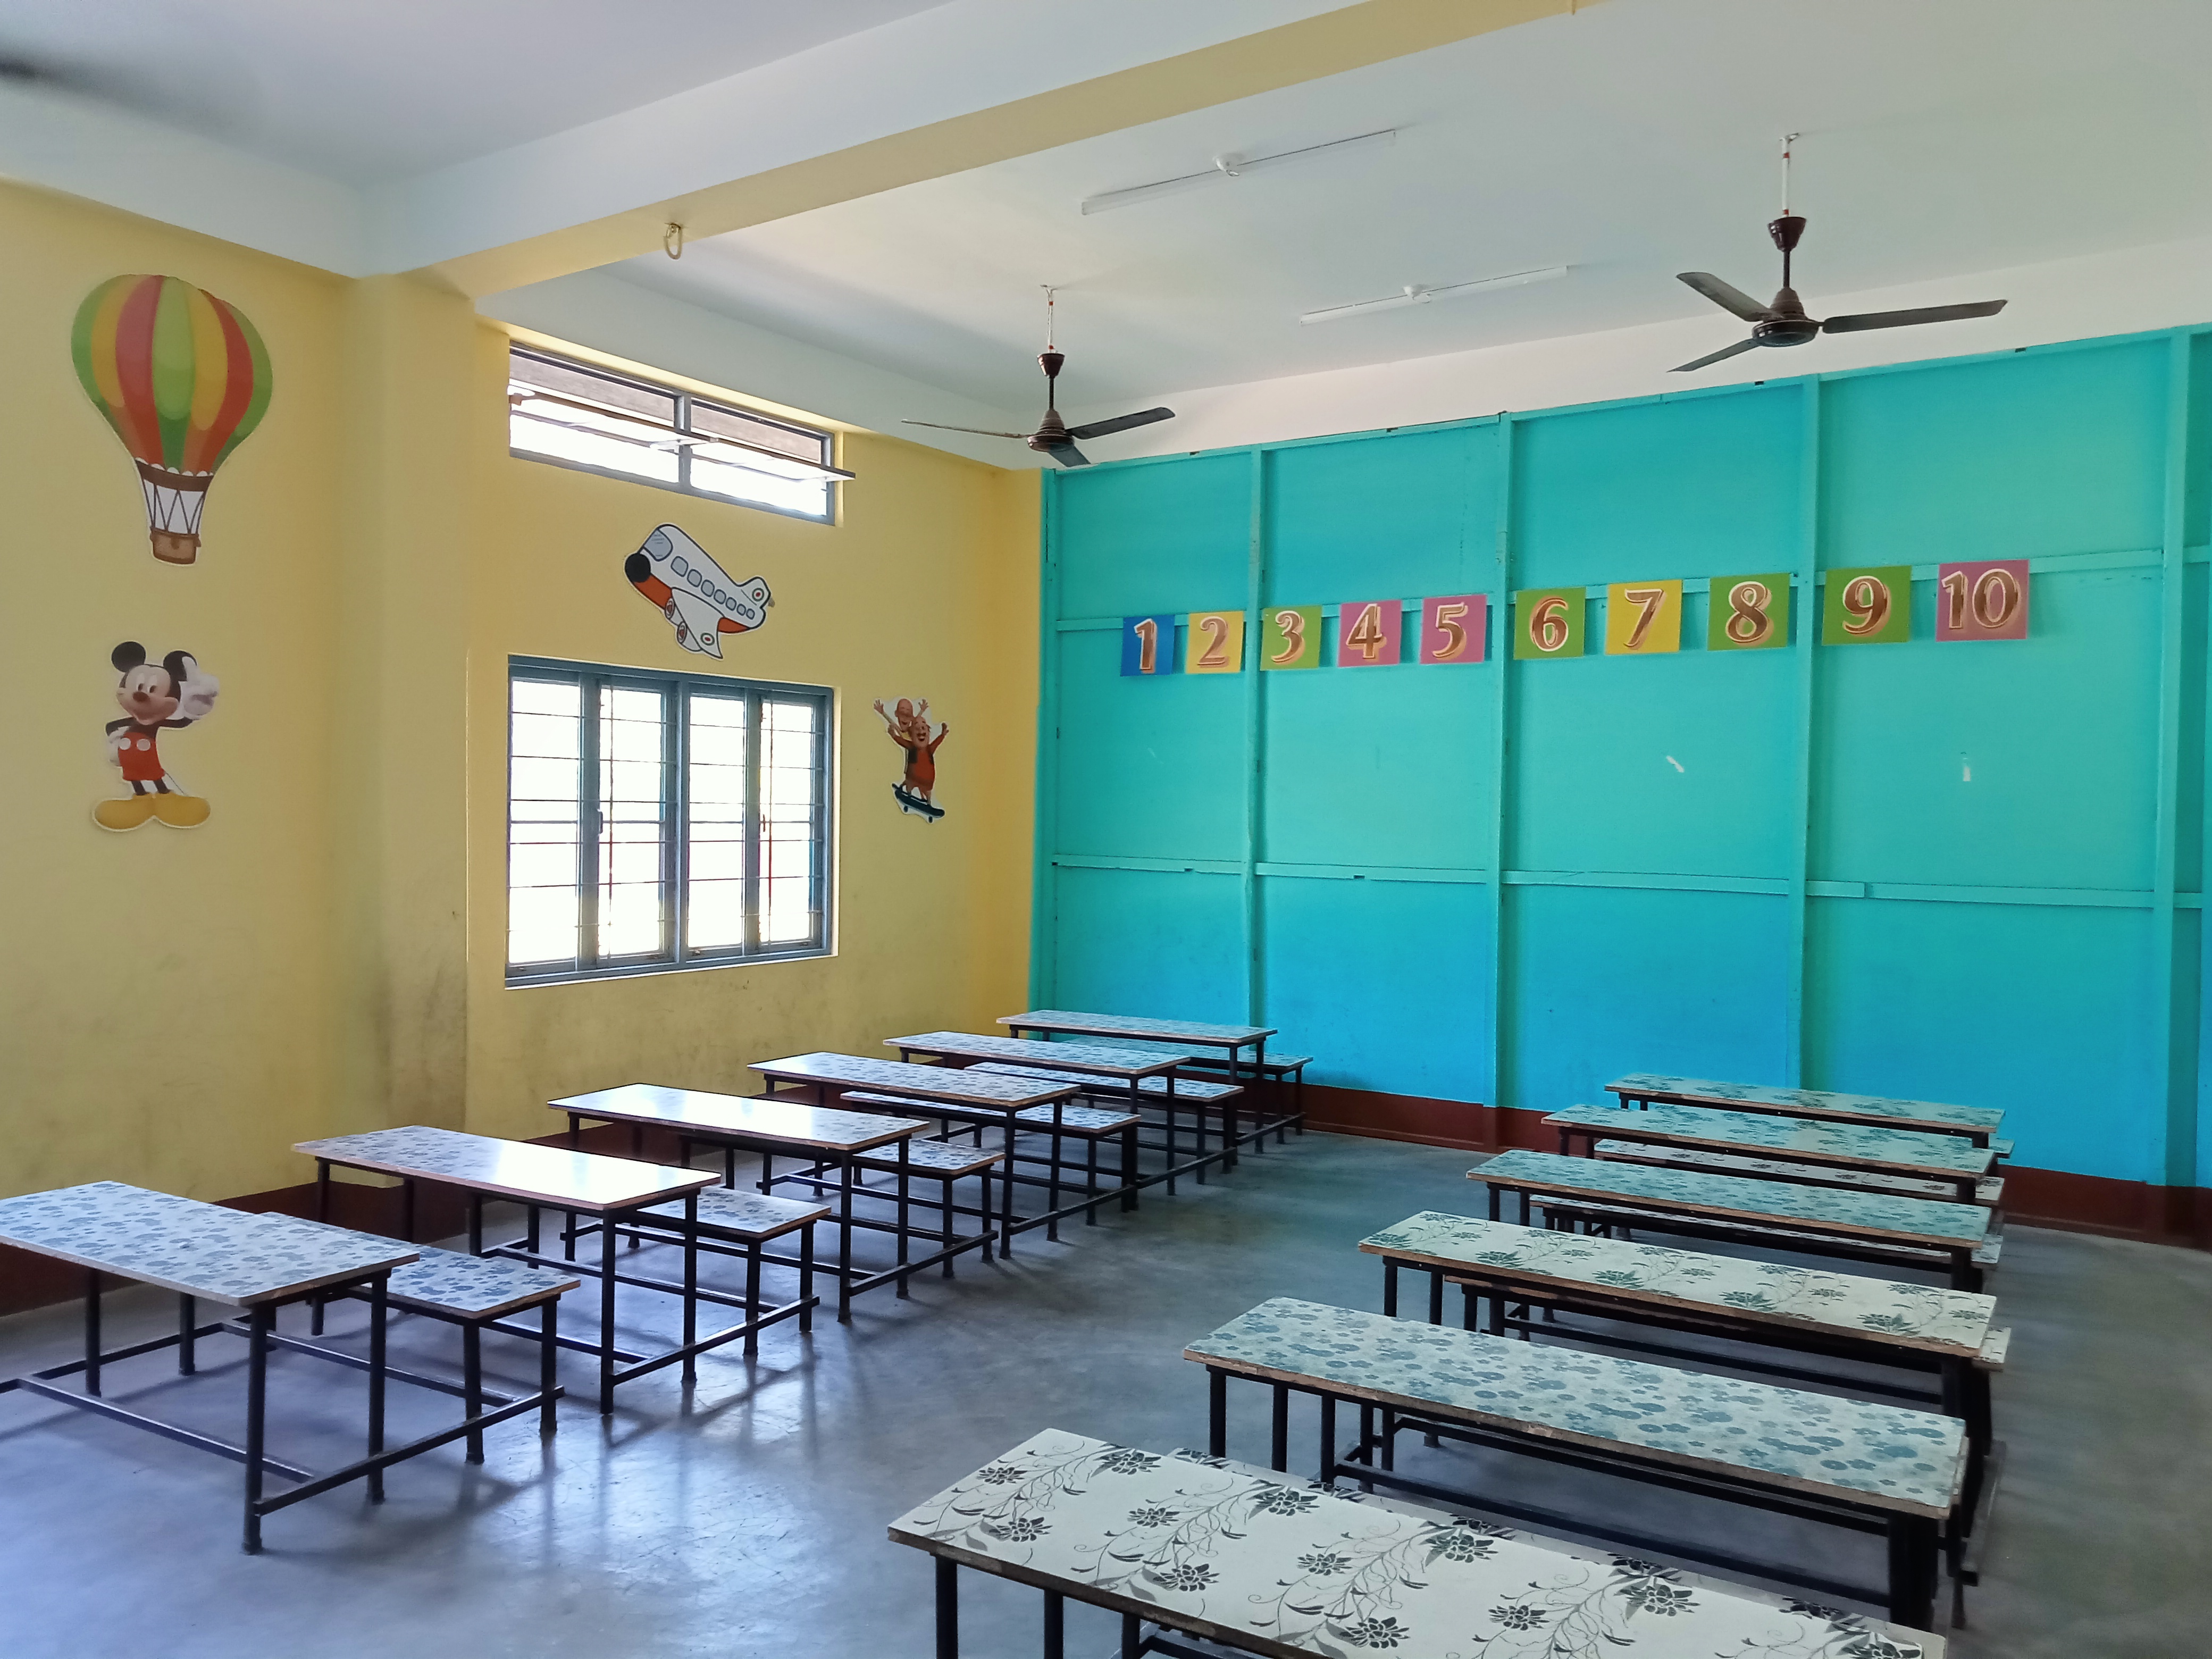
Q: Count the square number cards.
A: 10